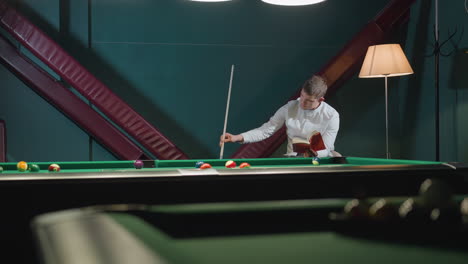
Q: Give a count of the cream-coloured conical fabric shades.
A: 1